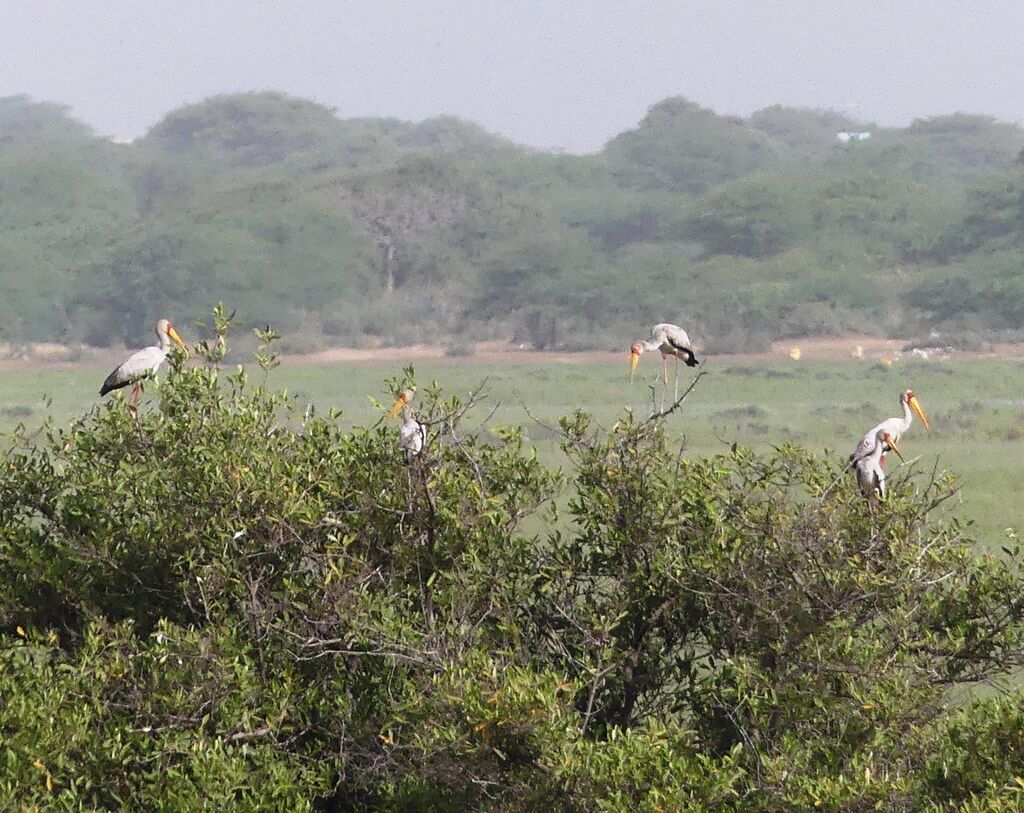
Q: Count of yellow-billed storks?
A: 5